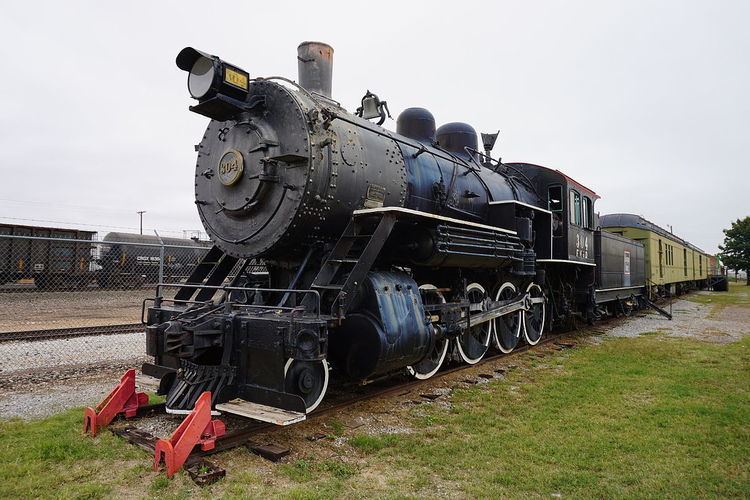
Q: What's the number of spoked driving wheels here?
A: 4